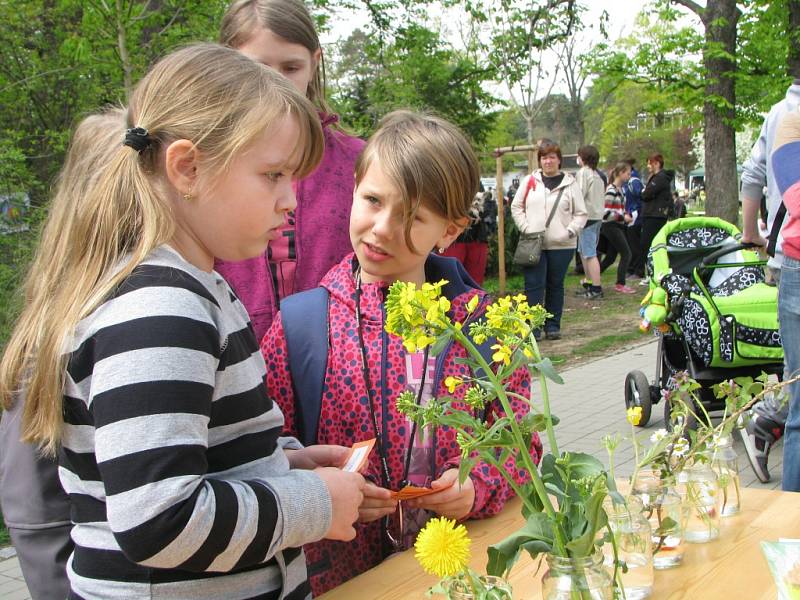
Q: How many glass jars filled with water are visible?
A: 6